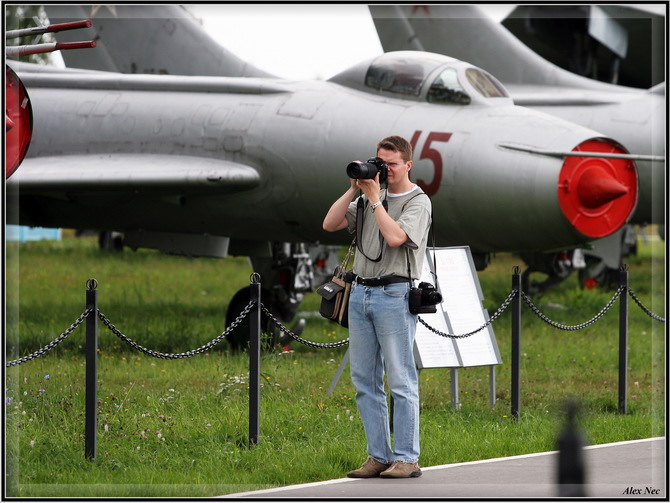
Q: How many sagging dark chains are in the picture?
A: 6